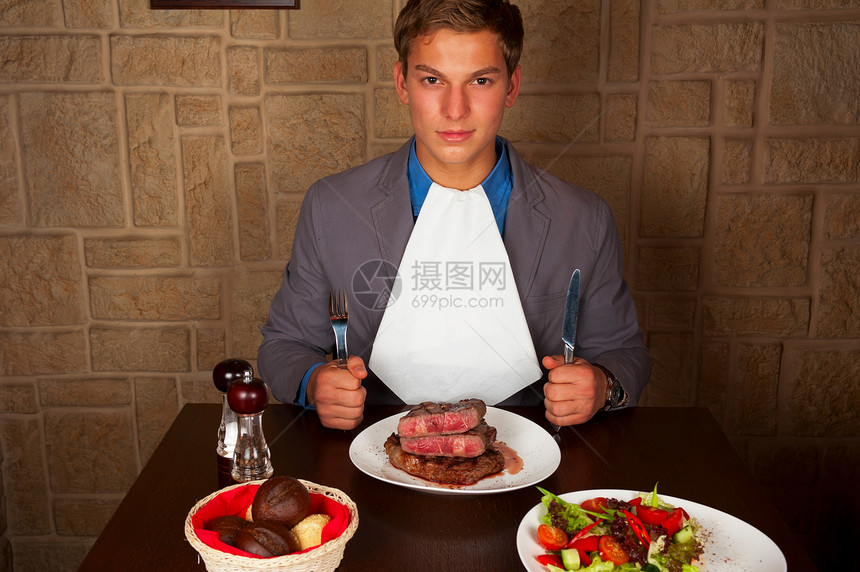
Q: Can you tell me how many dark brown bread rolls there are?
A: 3